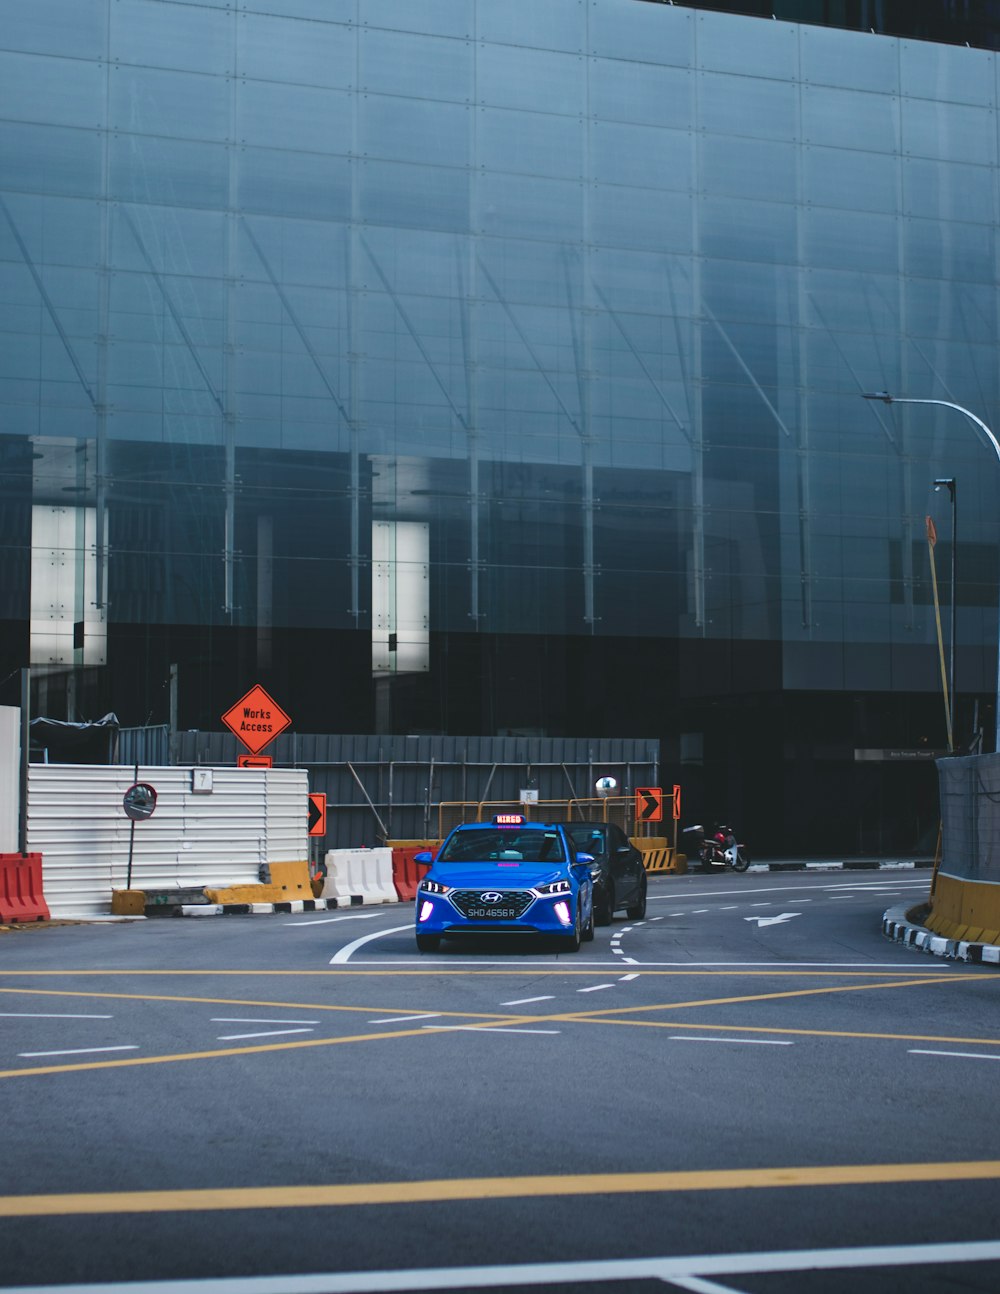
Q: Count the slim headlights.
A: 2